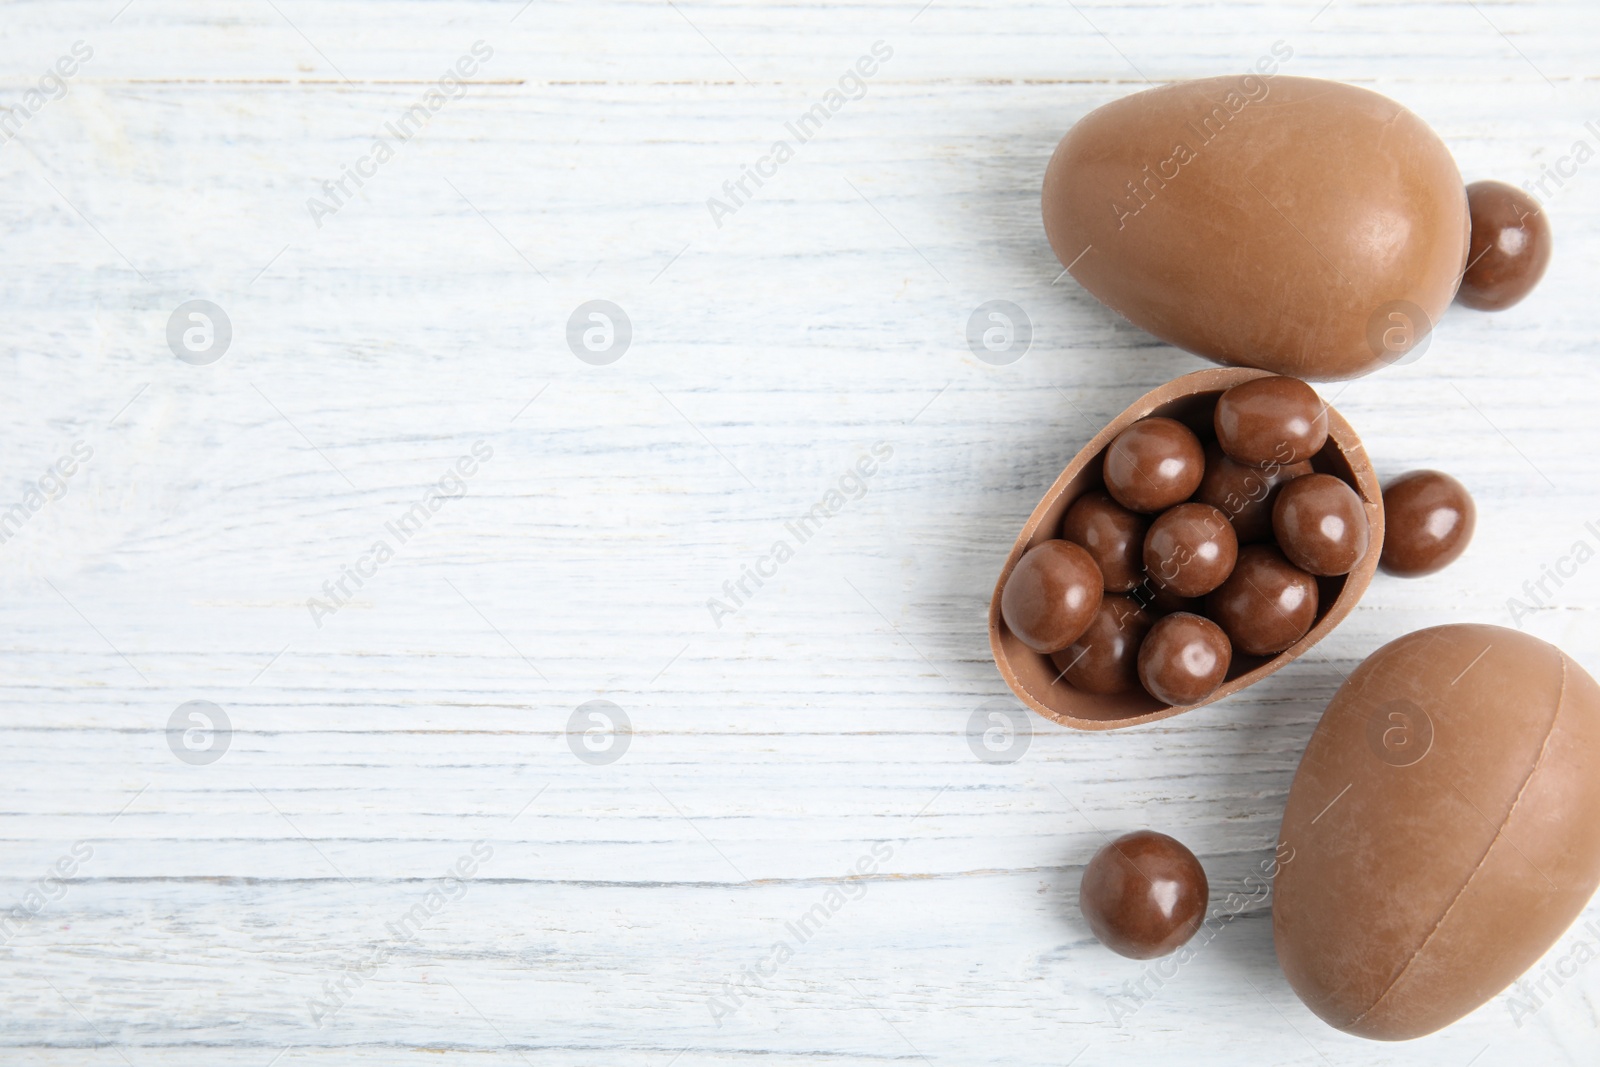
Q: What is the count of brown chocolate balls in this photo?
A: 13